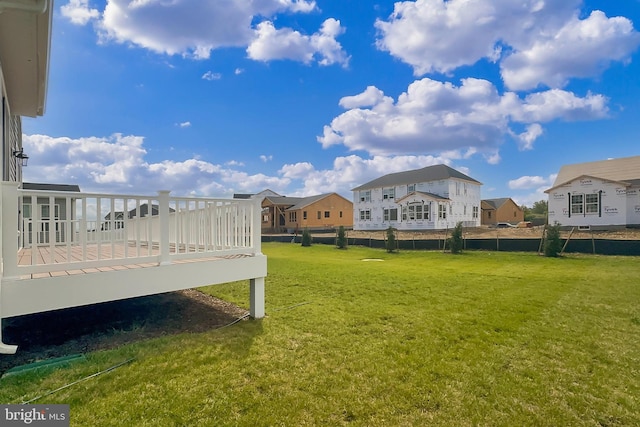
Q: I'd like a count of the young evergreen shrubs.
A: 5